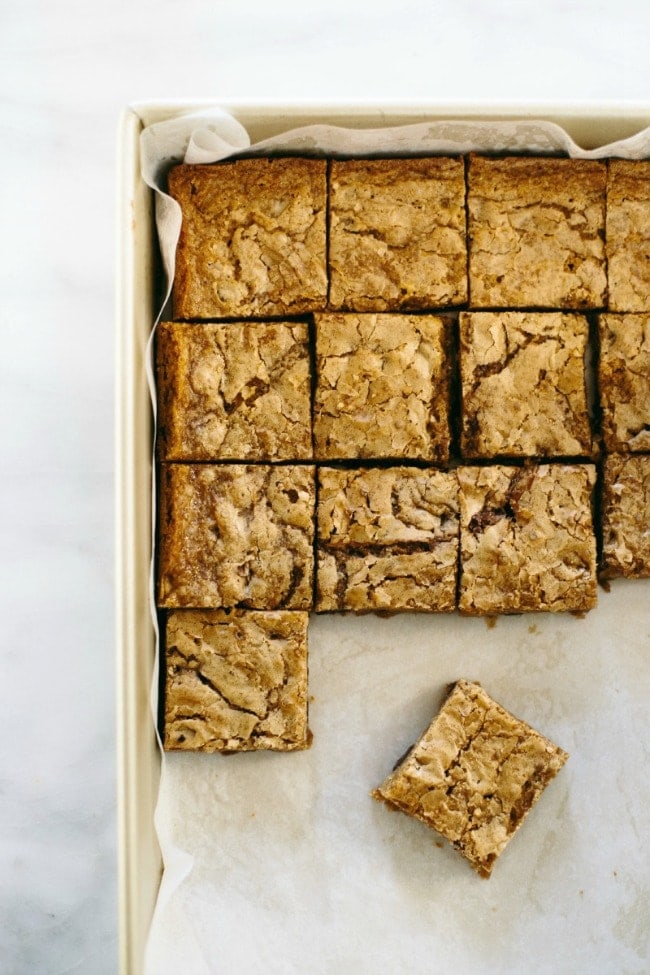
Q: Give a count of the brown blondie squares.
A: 14